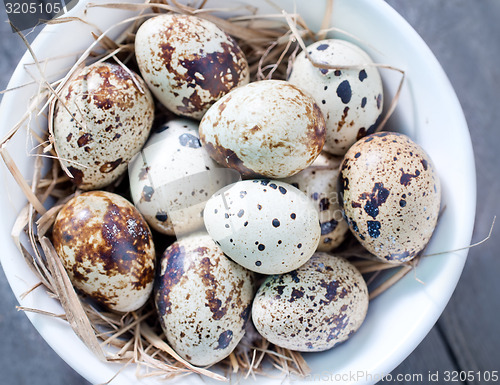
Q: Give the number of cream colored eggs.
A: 11